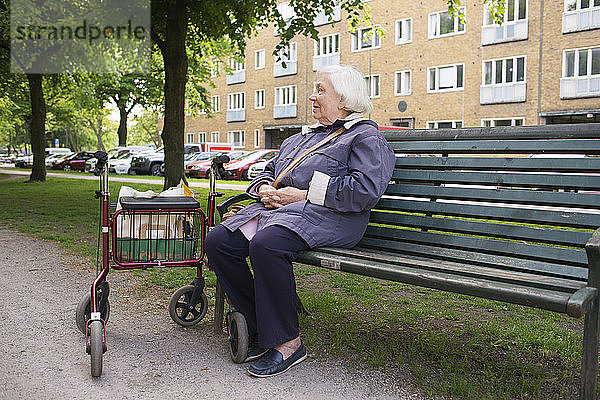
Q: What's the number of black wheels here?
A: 4